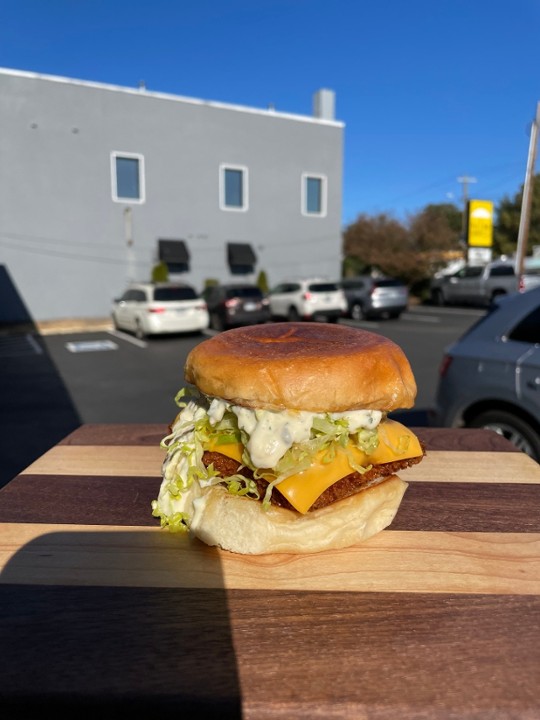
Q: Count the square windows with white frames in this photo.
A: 3